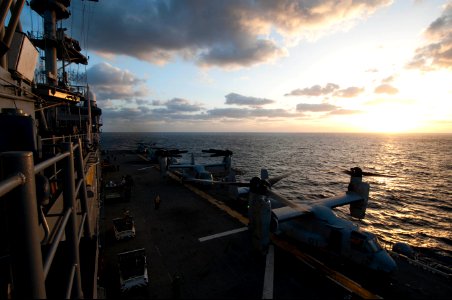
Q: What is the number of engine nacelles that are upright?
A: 4